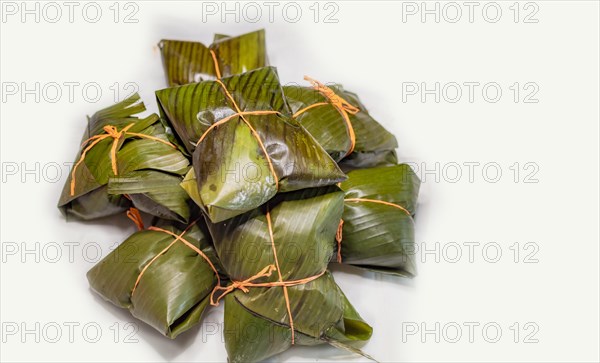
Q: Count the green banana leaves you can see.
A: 7